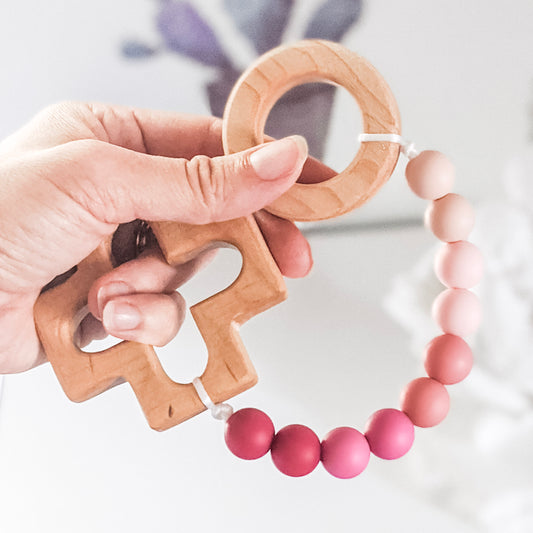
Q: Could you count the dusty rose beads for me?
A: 2